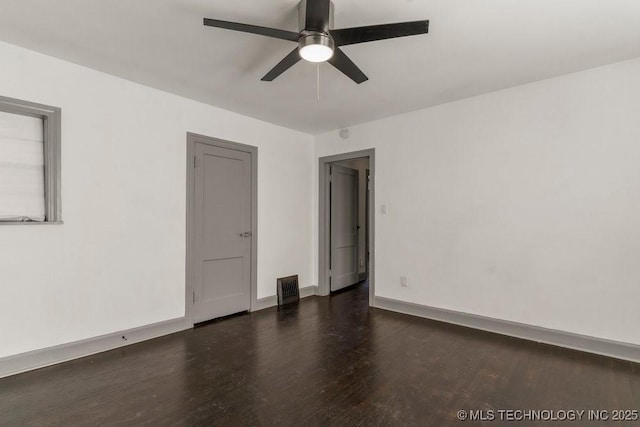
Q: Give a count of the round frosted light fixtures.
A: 1